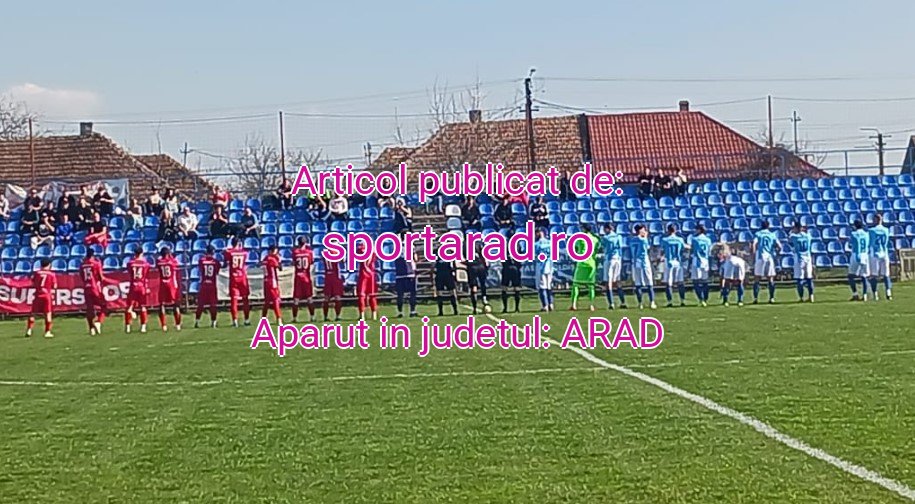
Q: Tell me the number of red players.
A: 10